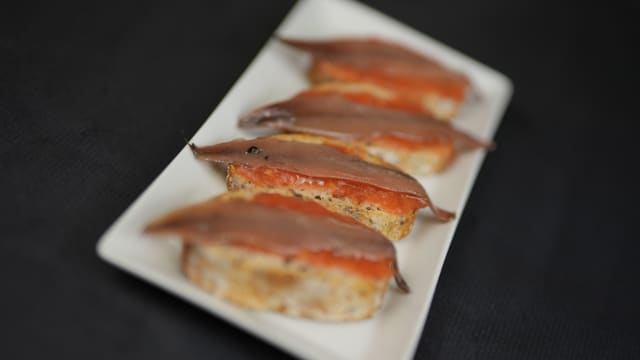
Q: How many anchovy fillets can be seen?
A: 4